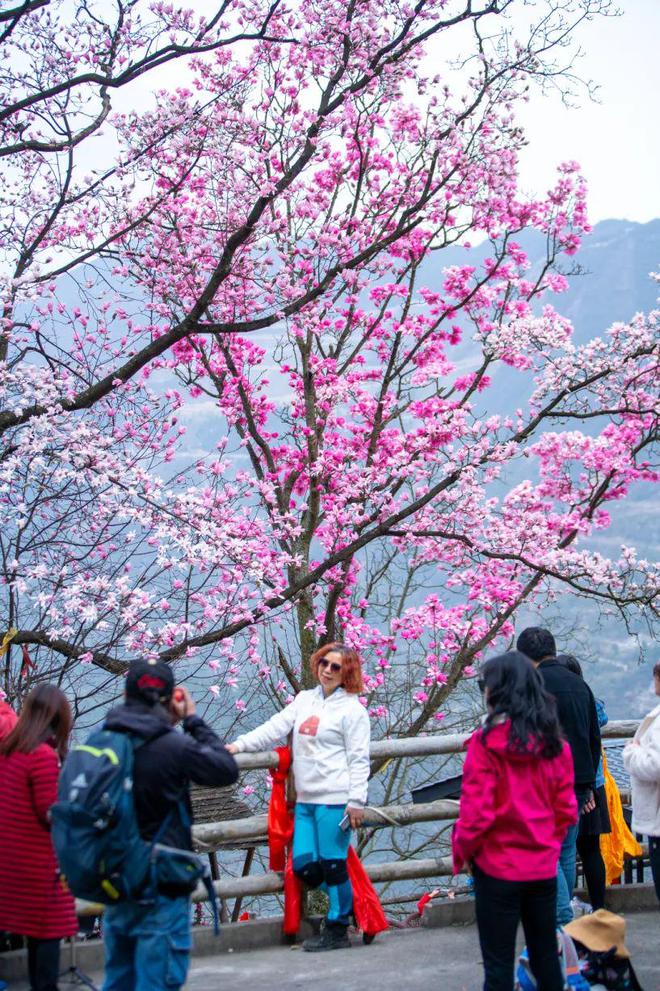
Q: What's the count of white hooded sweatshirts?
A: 1